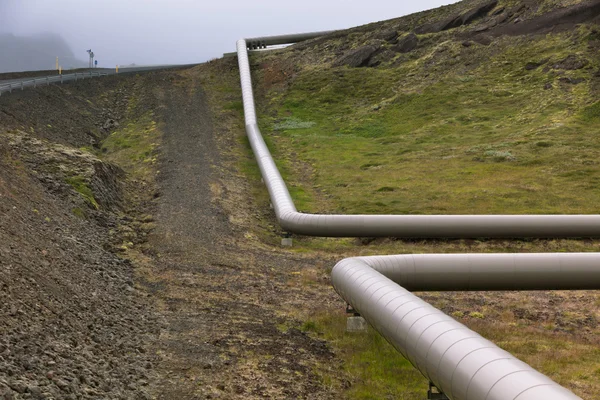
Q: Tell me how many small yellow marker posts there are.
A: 3